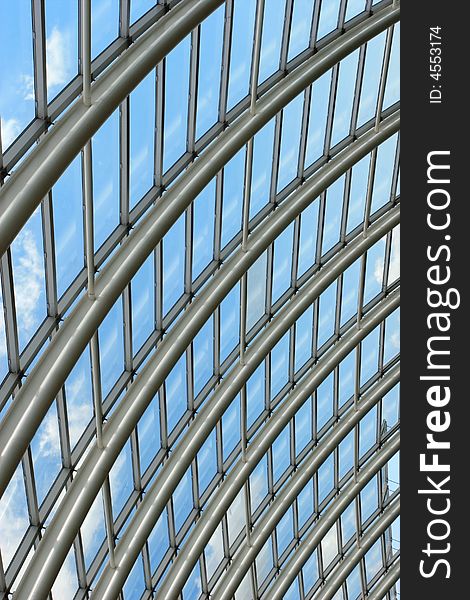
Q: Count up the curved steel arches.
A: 9